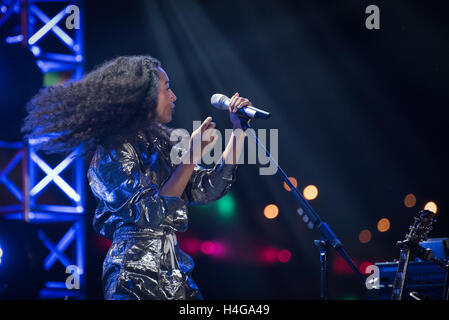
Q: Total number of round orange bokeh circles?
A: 7